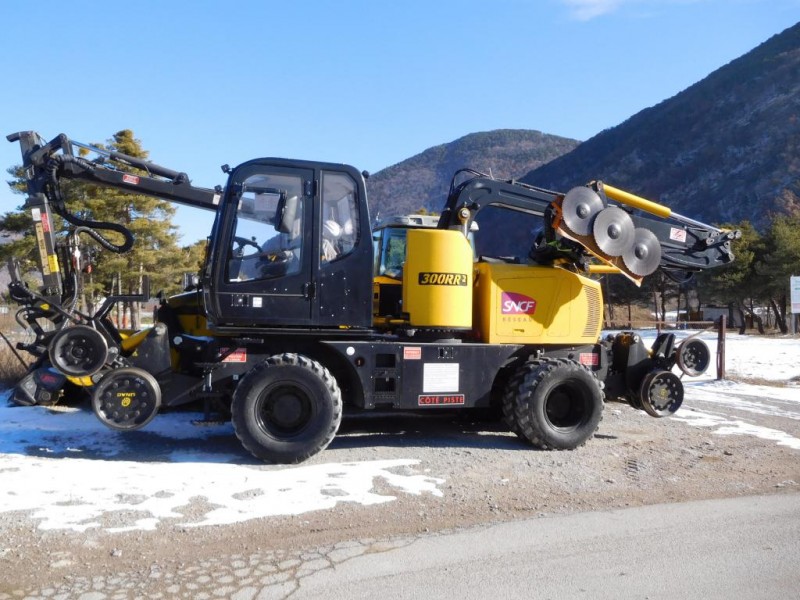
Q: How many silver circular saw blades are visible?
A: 3